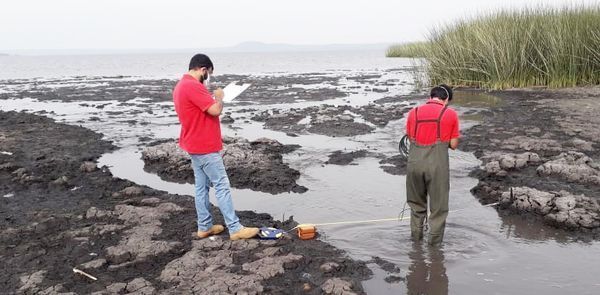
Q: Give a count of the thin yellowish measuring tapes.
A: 1